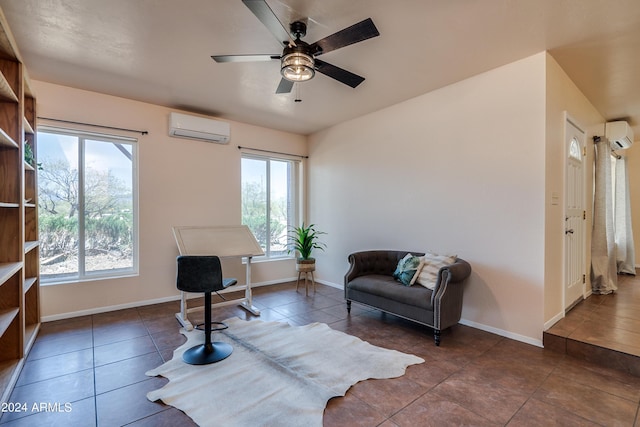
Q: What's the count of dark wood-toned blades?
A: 2